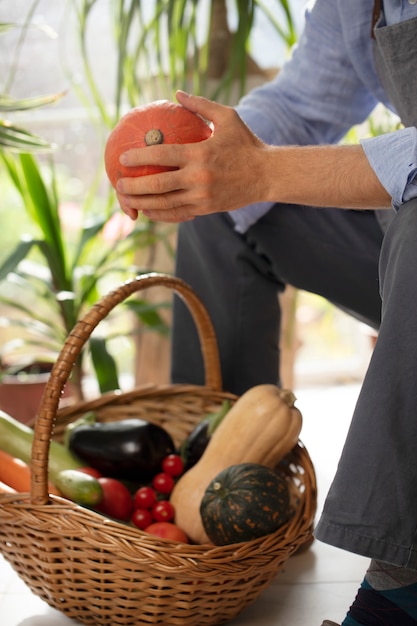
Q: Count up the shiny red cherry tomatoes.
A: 5